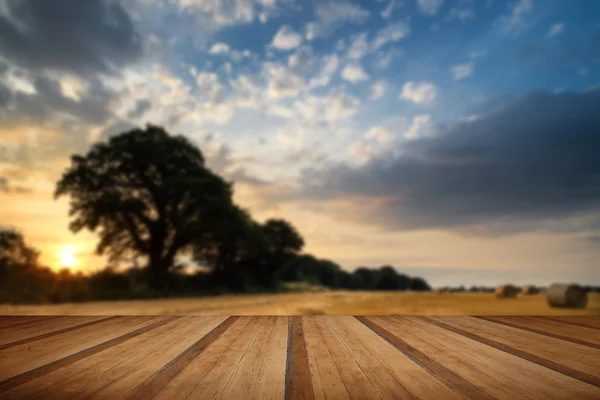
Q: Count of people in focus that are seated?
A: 0